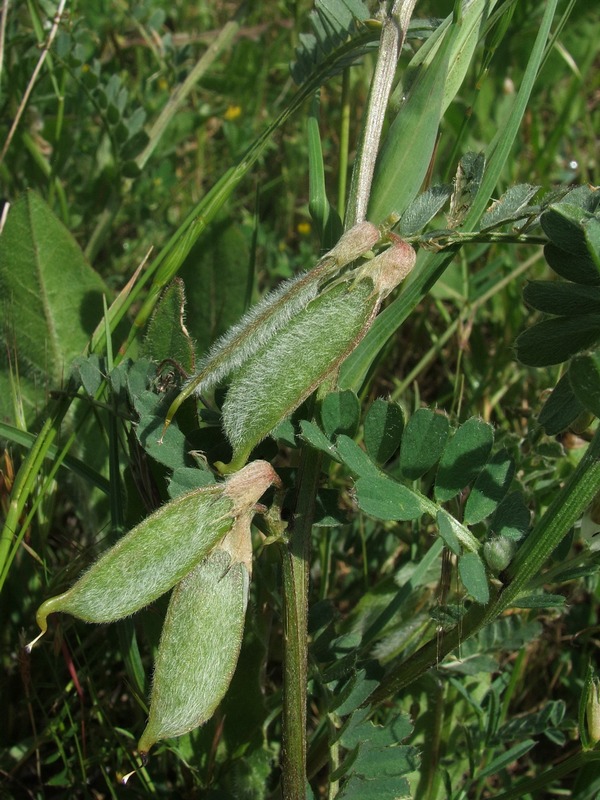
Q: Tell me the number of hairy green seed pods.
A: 4